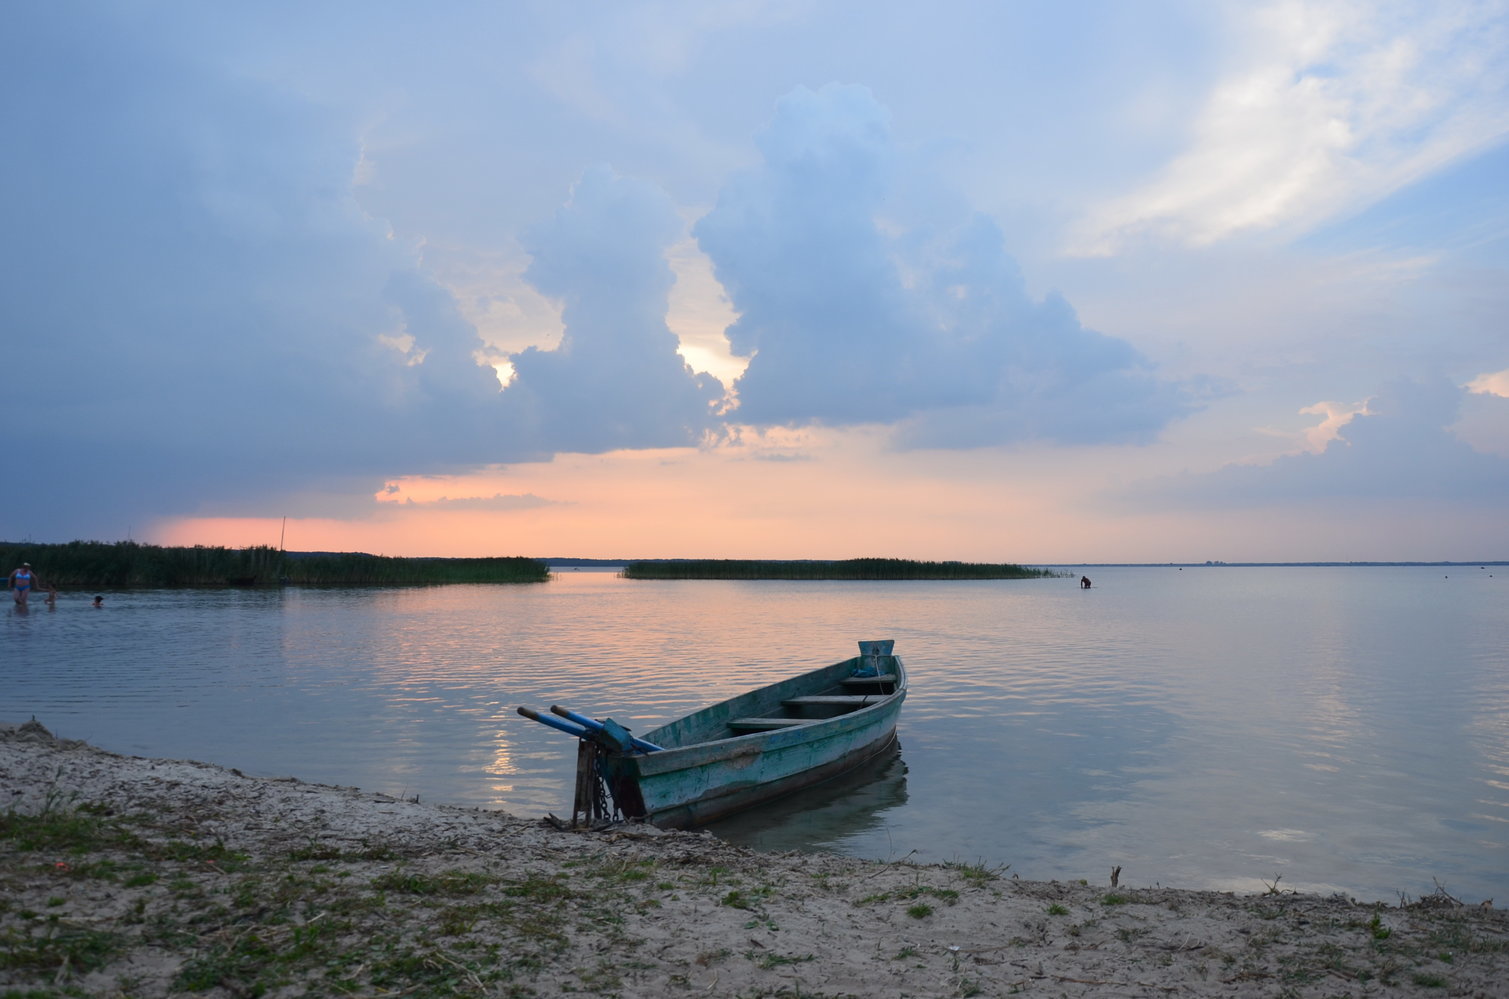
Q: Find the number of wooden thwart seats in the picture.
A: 3